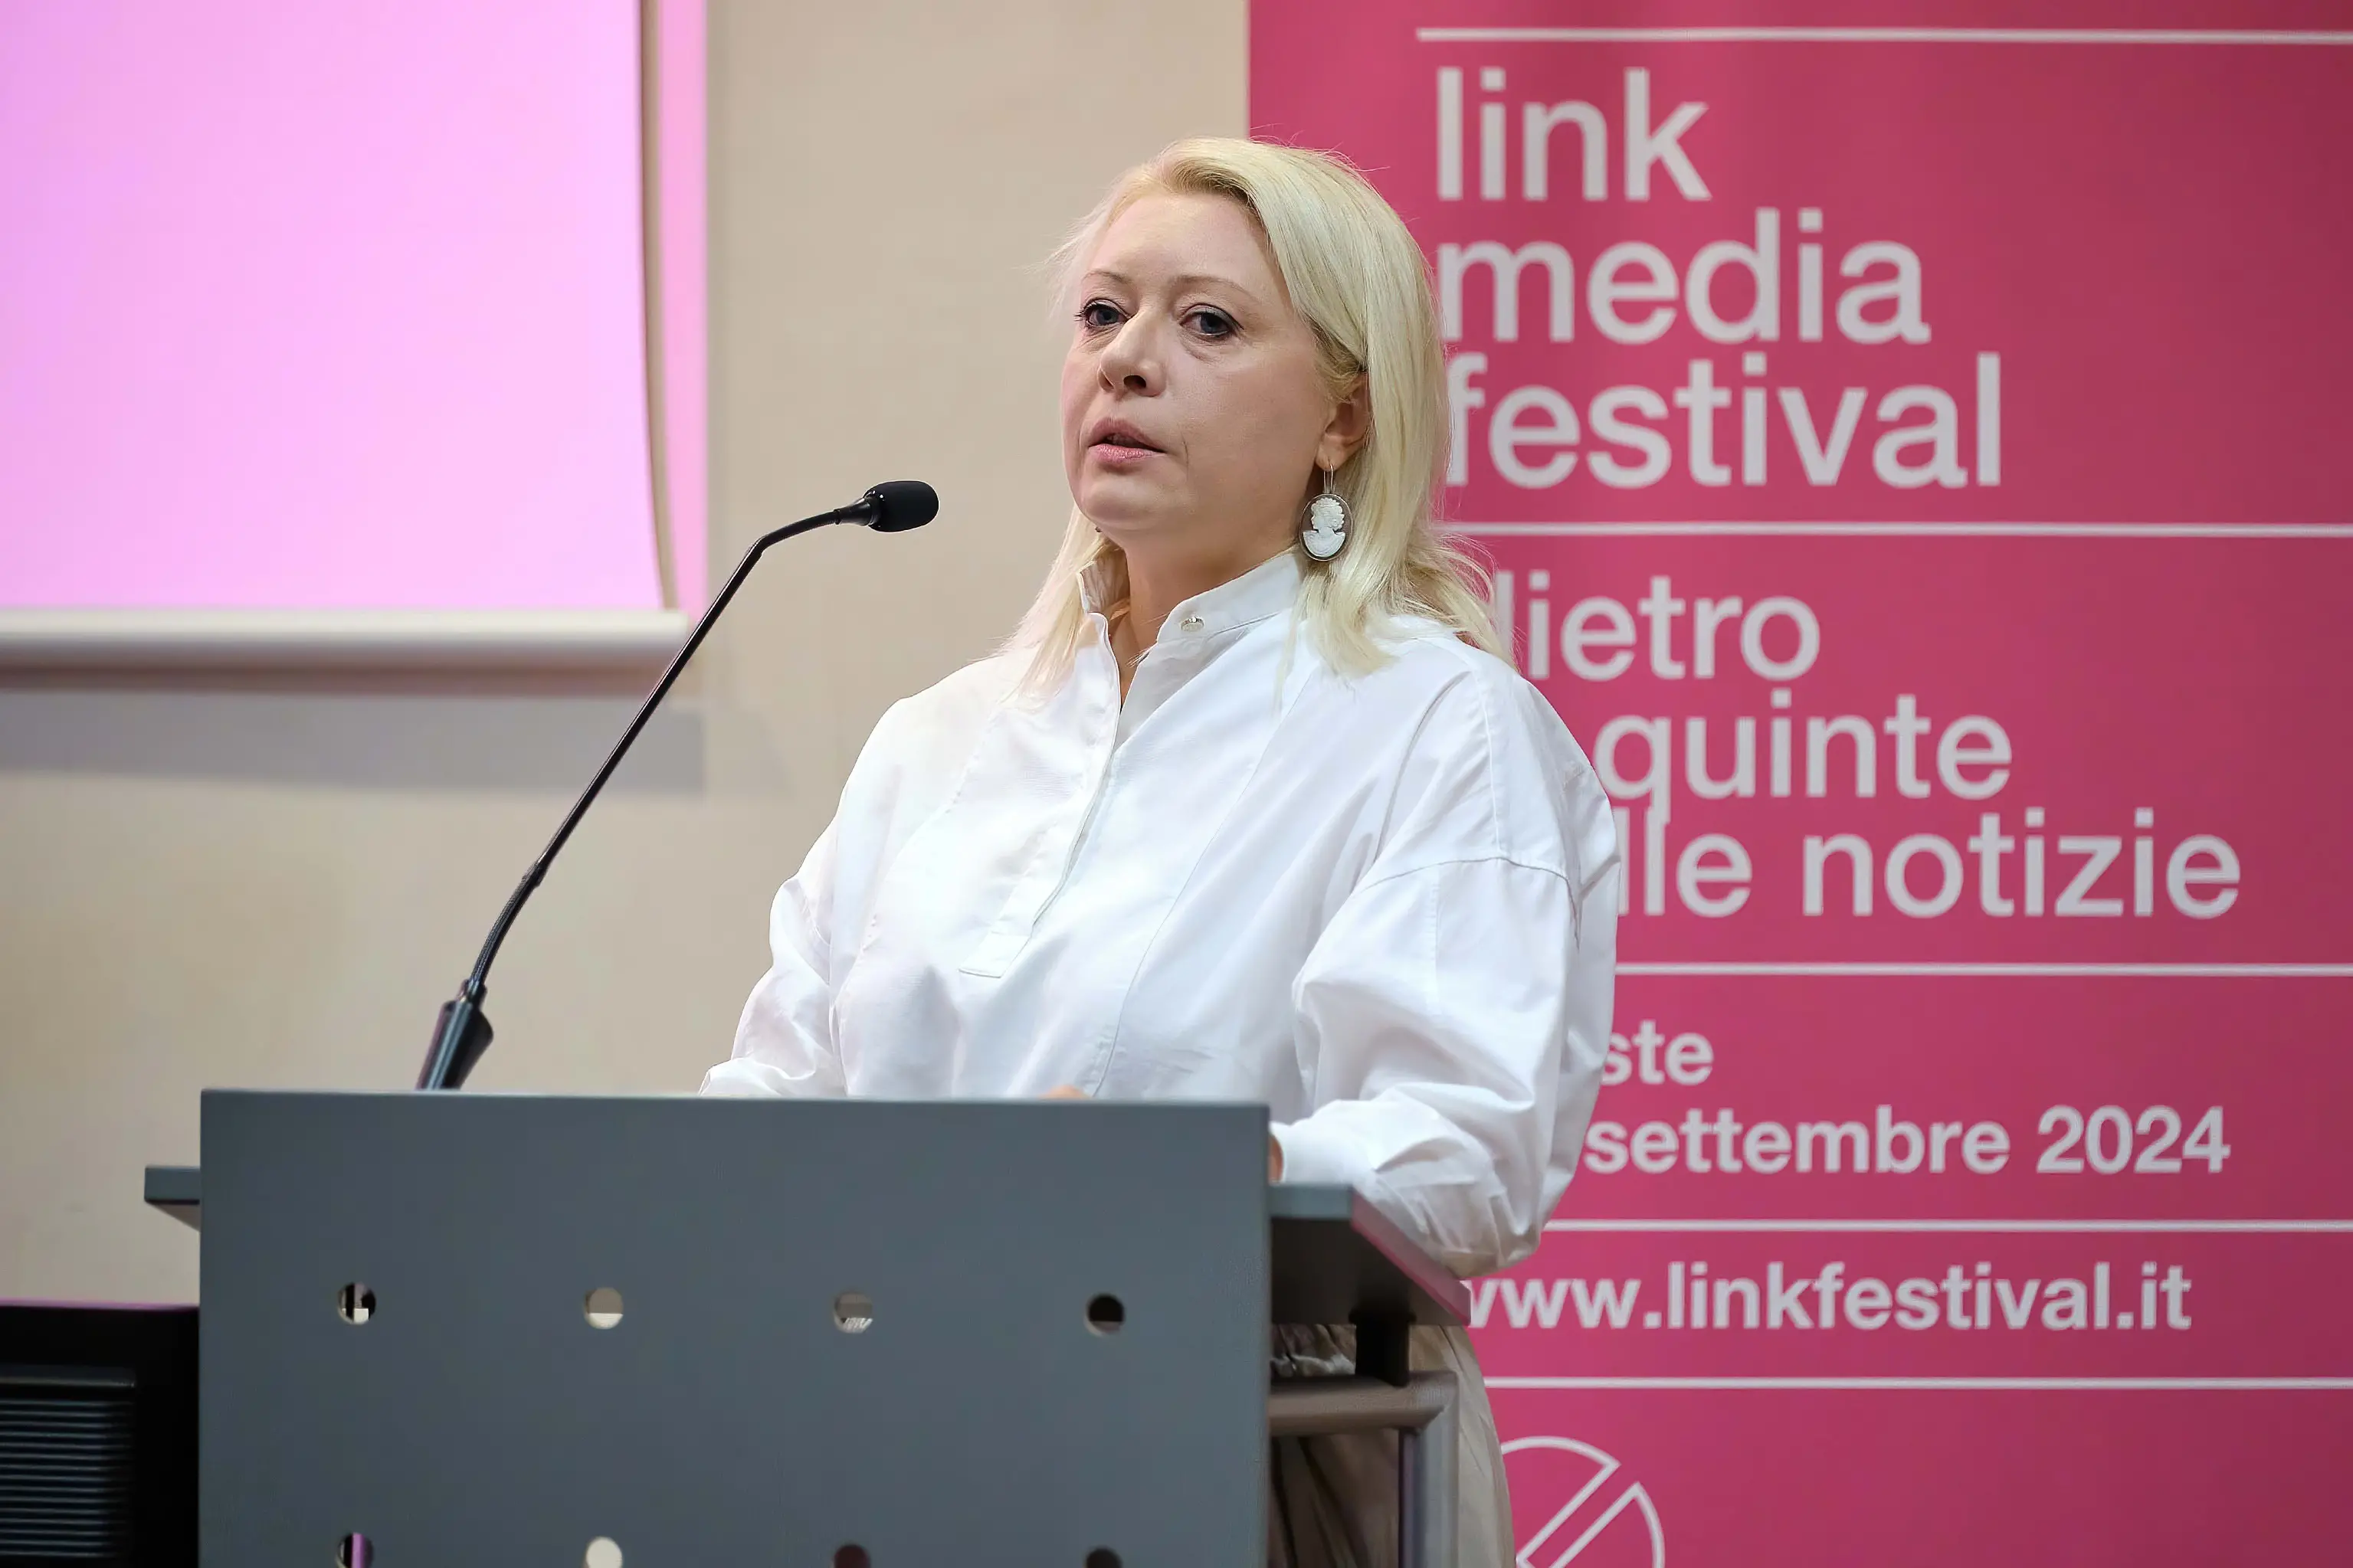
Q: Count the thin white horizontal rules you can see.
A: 5